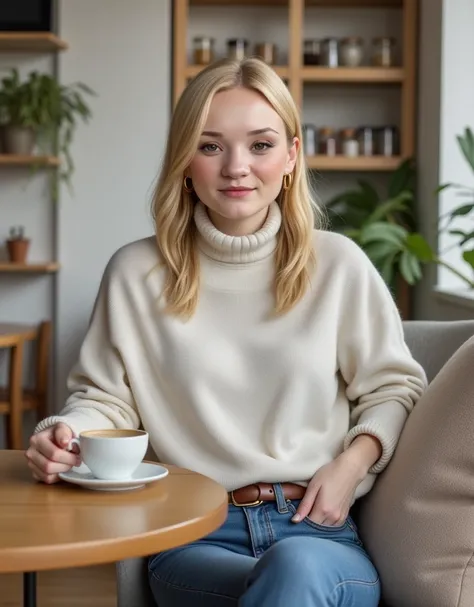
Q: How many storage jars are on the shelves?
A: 12